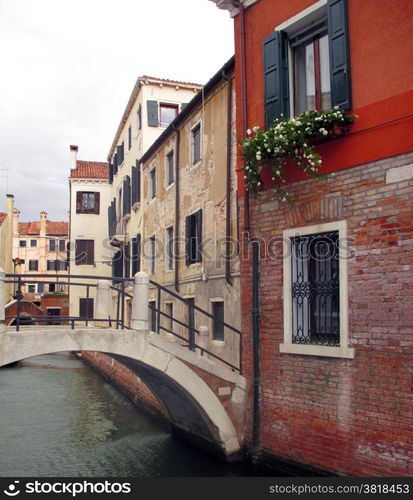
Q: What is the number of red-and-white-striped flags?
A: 0